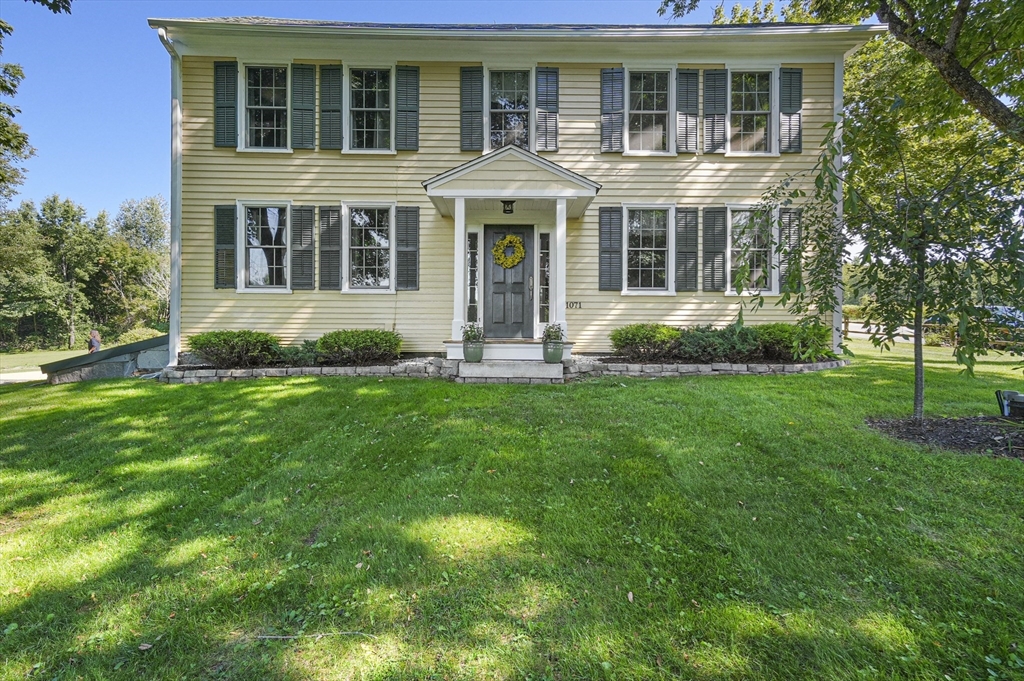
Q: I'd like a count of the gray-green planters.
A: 2